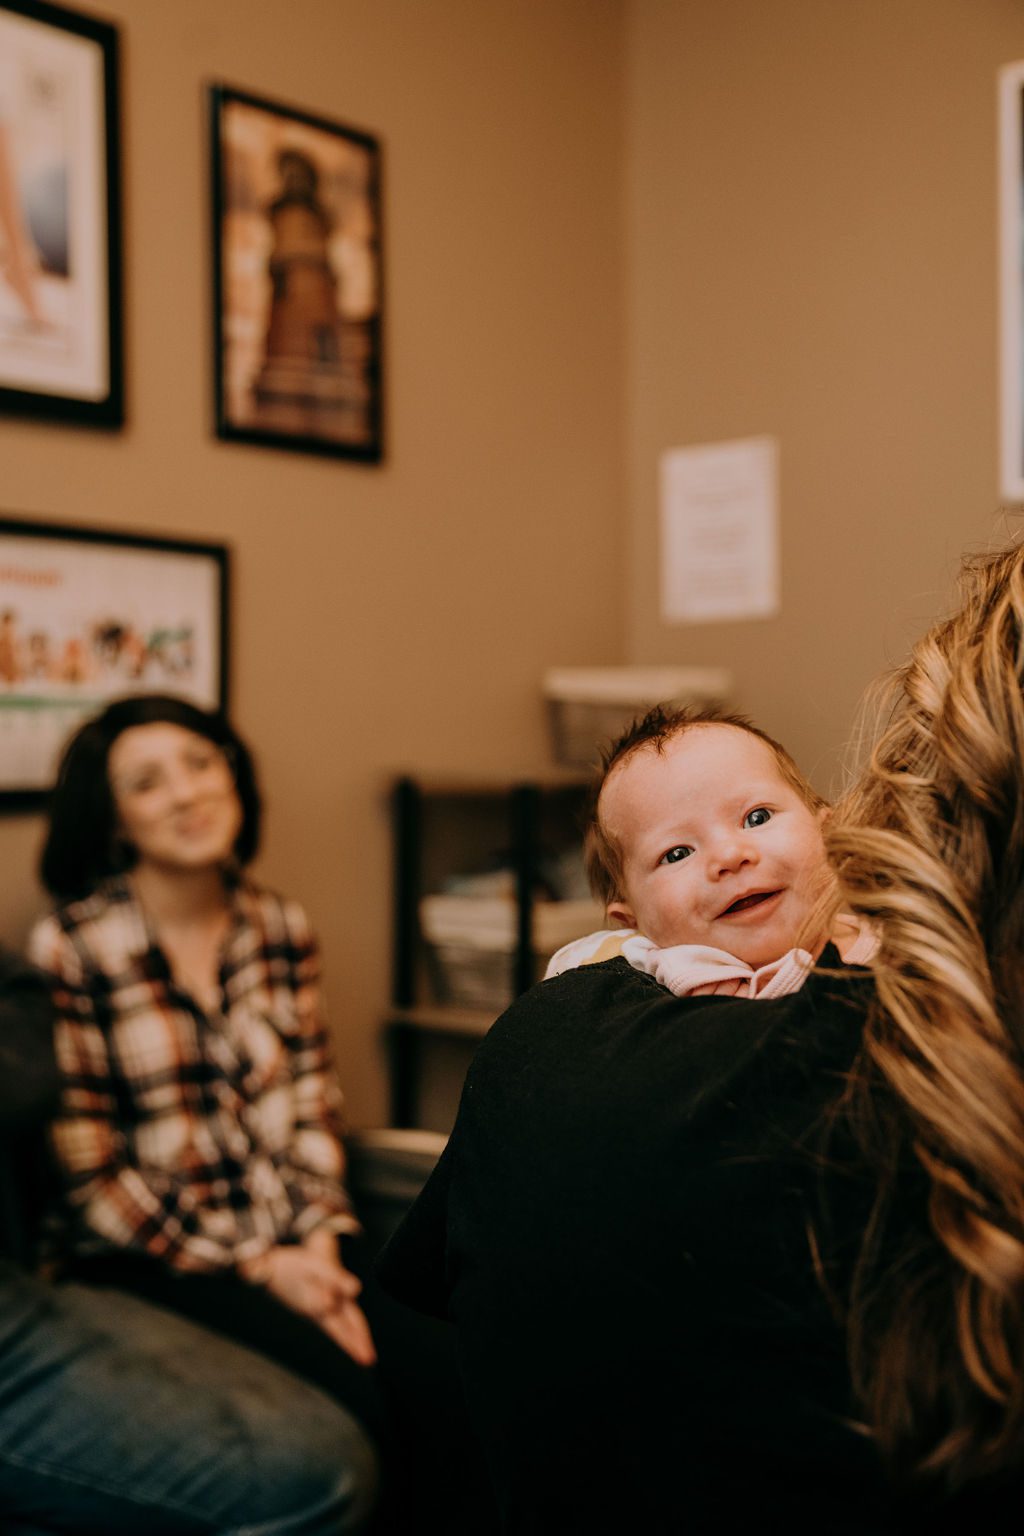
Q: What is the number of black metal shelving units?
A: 1